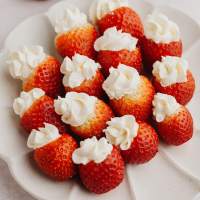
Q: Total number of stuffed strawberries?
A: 14